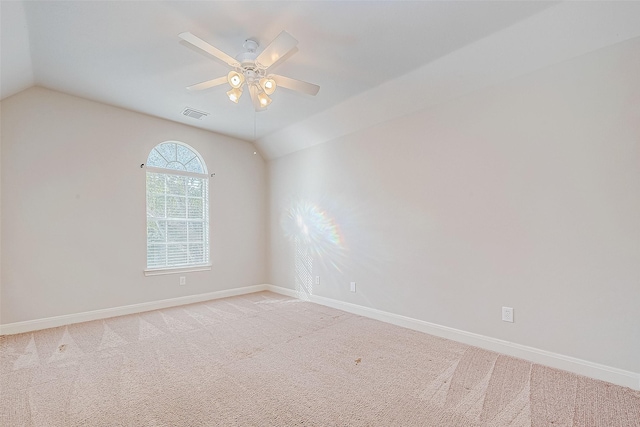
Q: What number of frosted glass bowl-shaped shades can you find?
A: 4